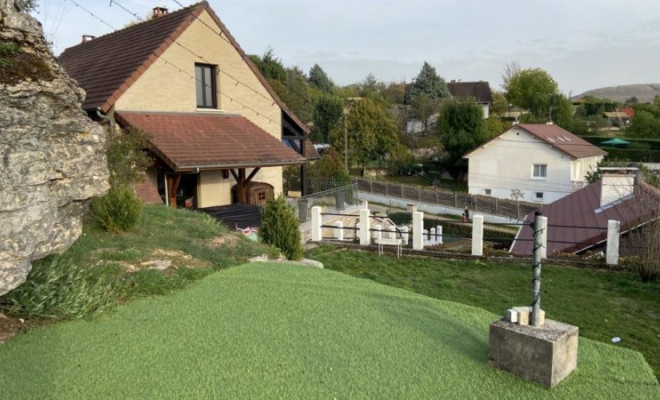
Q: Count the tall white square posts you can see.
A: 6